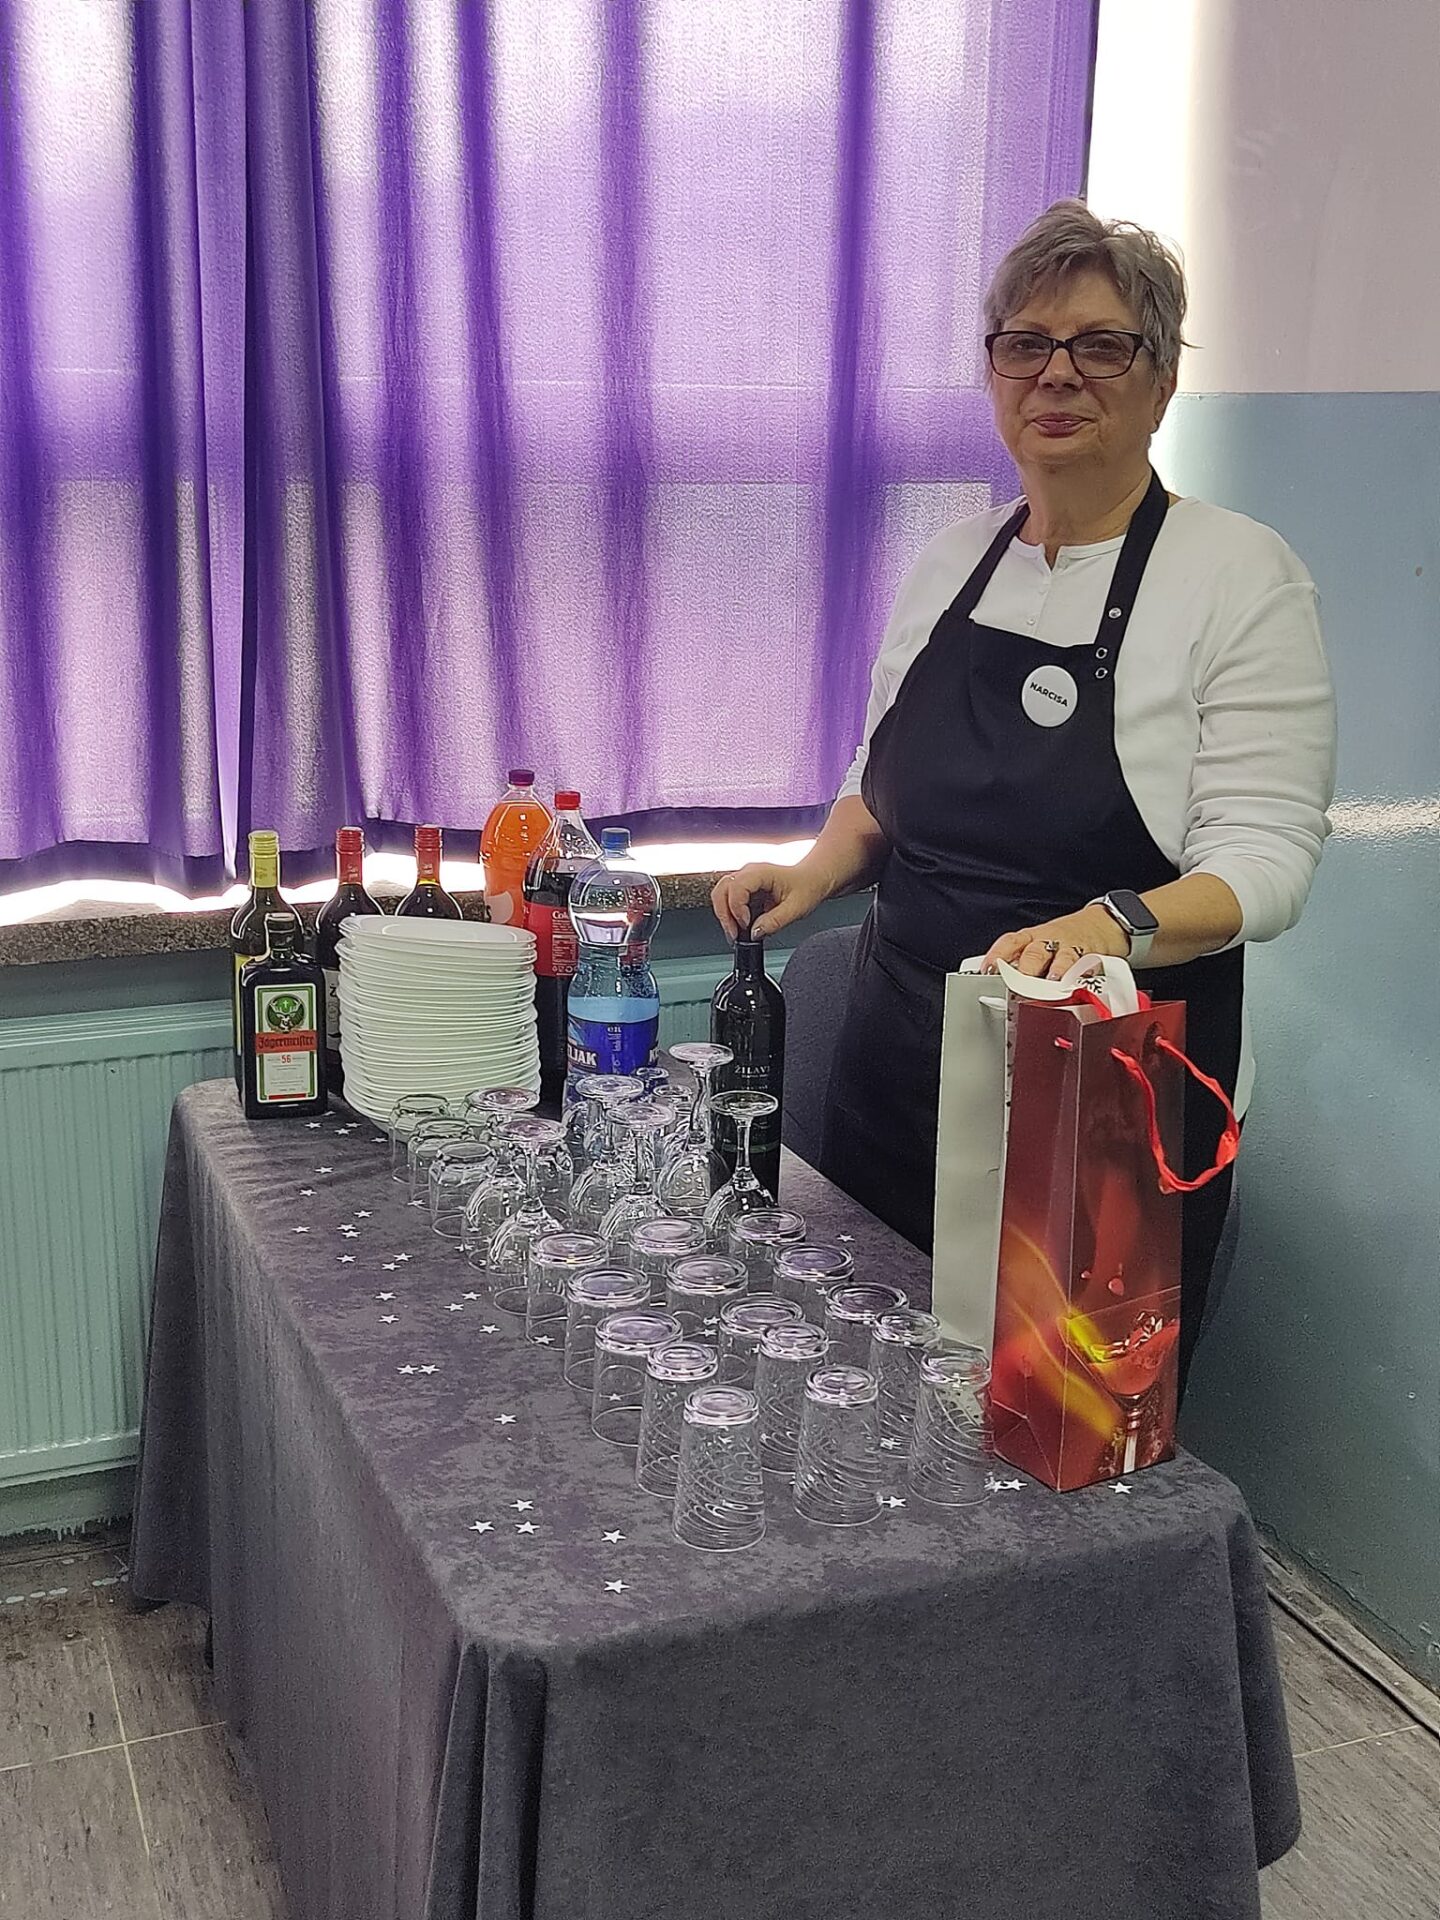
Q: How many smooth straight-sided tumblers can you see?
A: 9